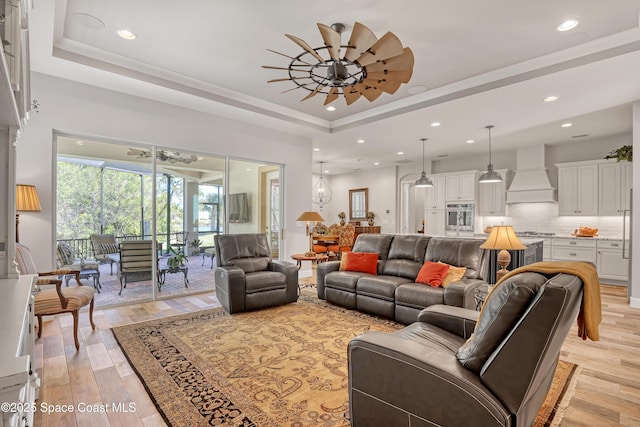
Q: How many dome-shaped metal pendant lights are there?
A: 2